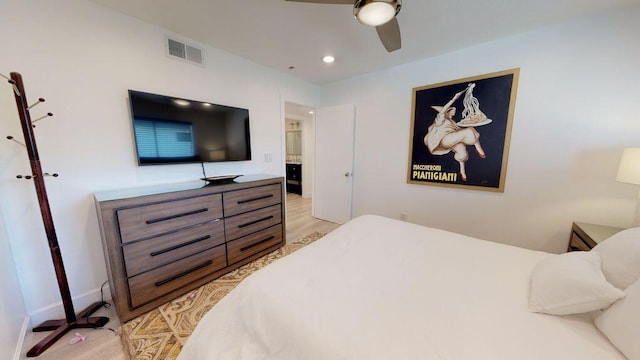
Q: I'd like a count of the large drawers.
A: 6